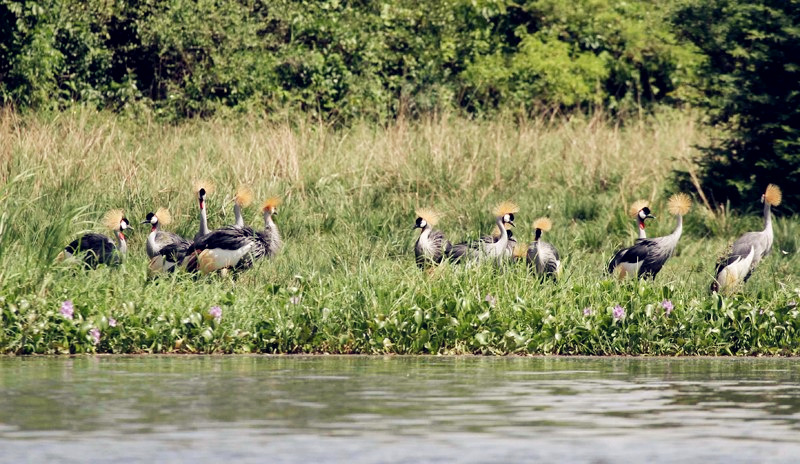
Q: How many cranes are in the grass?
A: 12